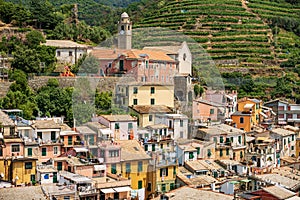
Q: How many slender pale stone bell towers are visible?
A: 1